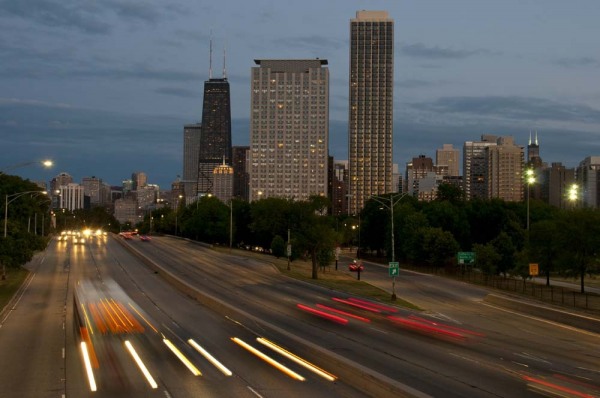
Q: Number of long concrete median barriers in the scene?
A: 1